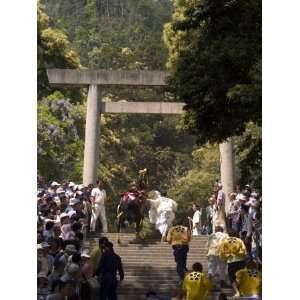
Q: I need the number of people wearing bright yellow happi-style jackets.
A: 4